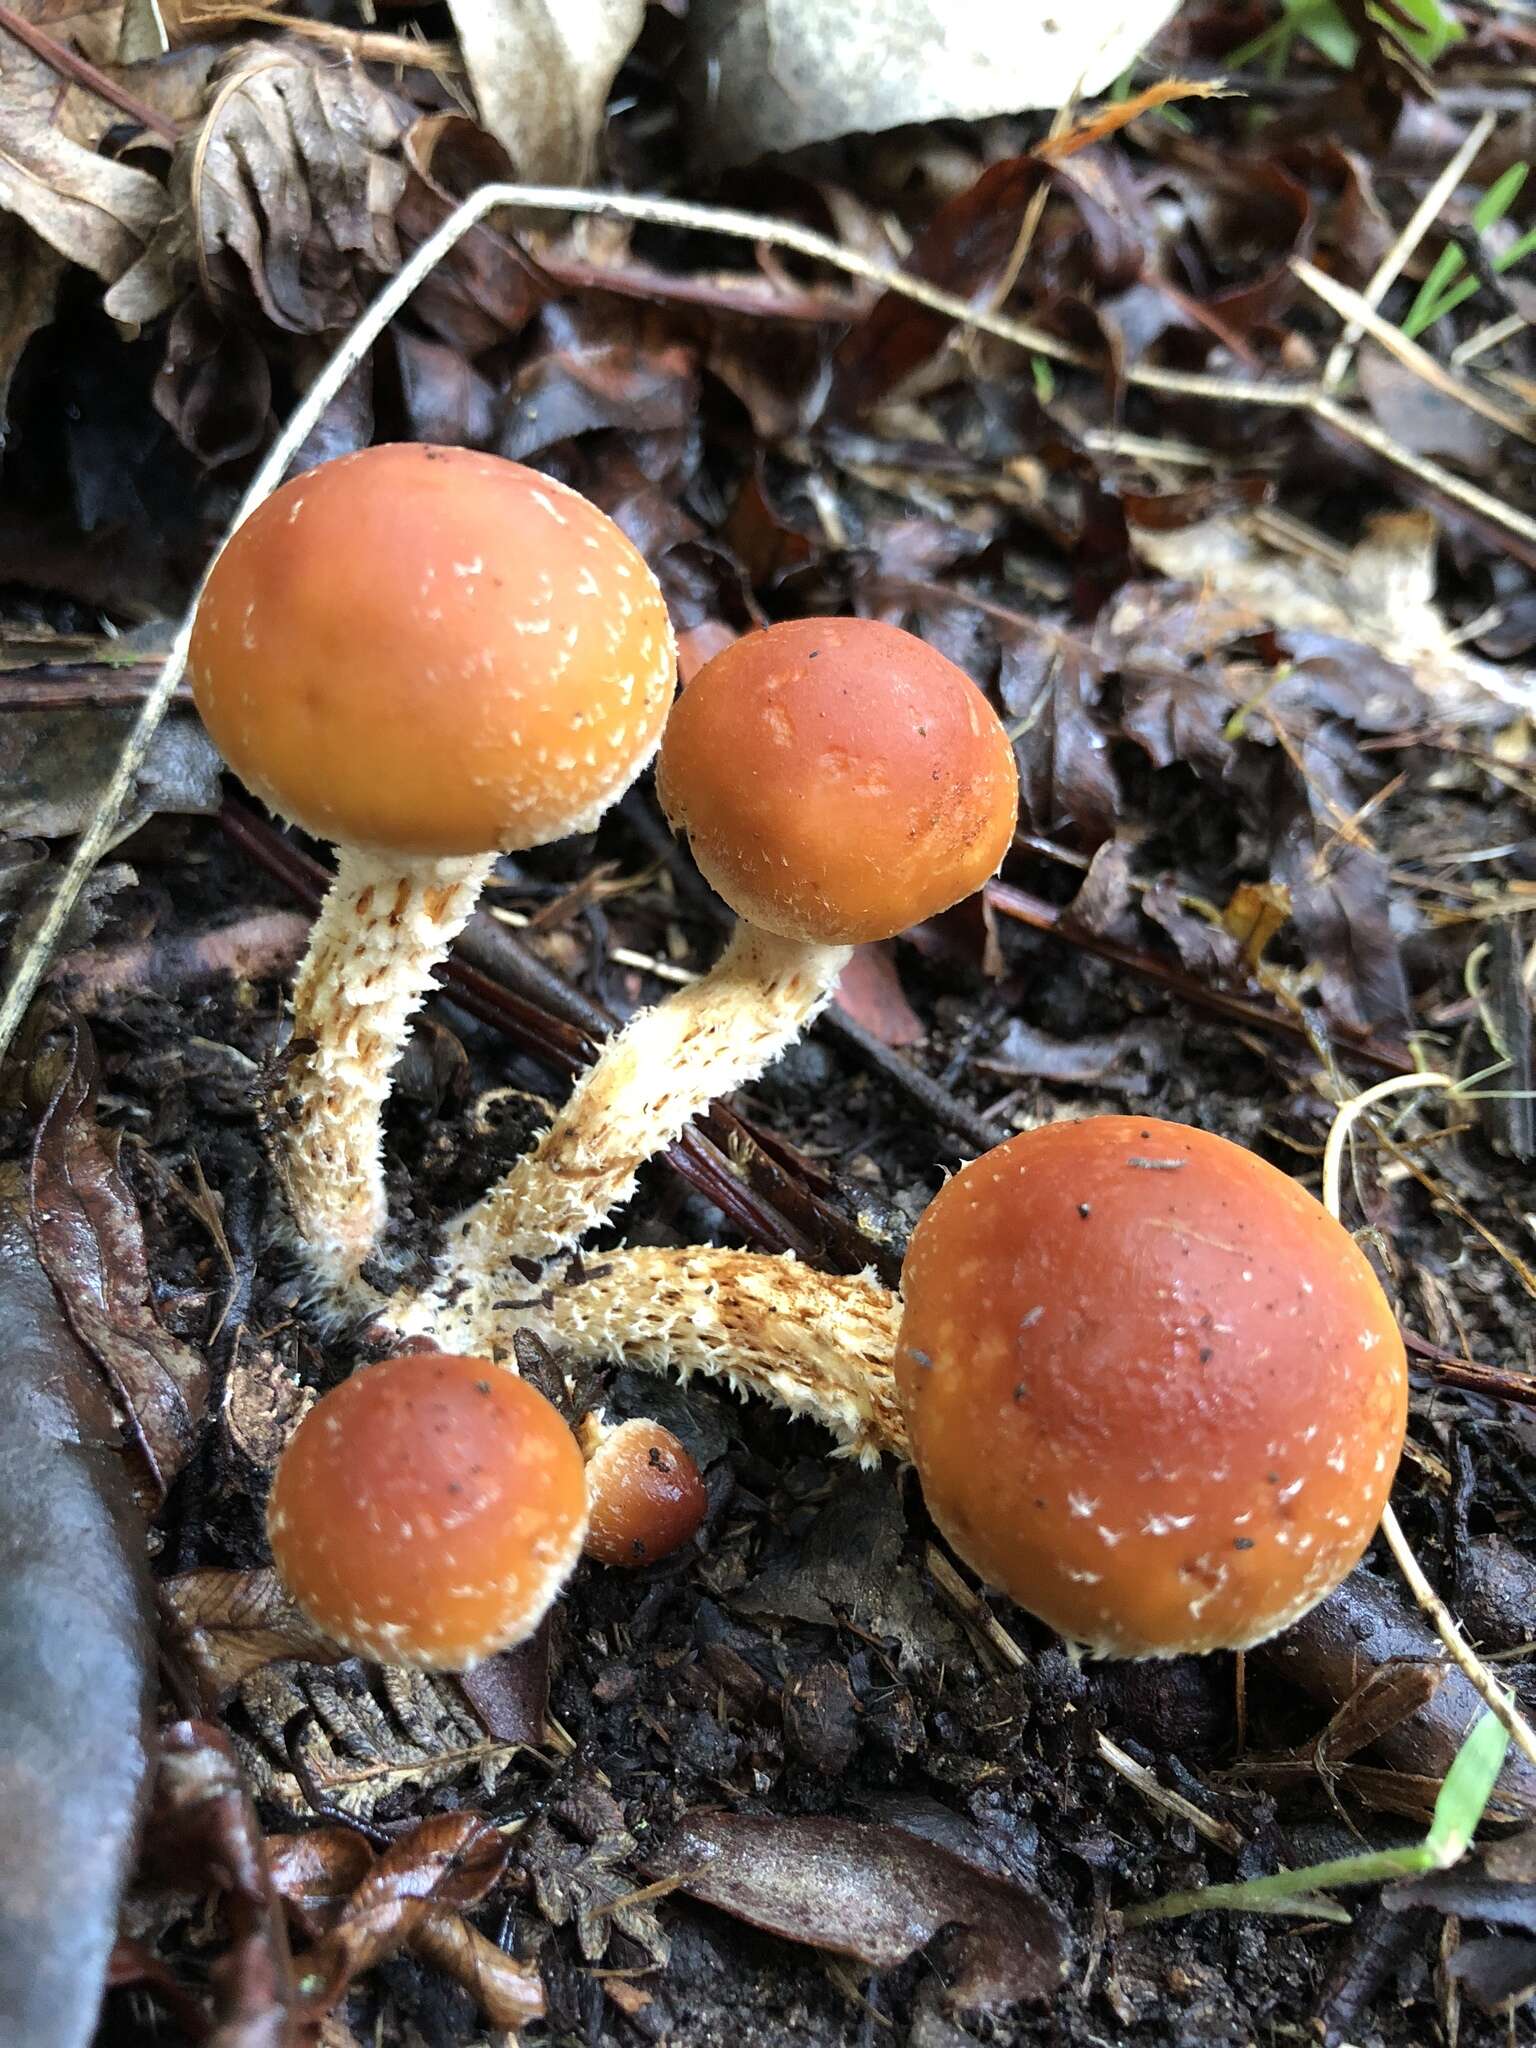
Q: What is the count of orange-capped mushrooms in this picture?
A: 5